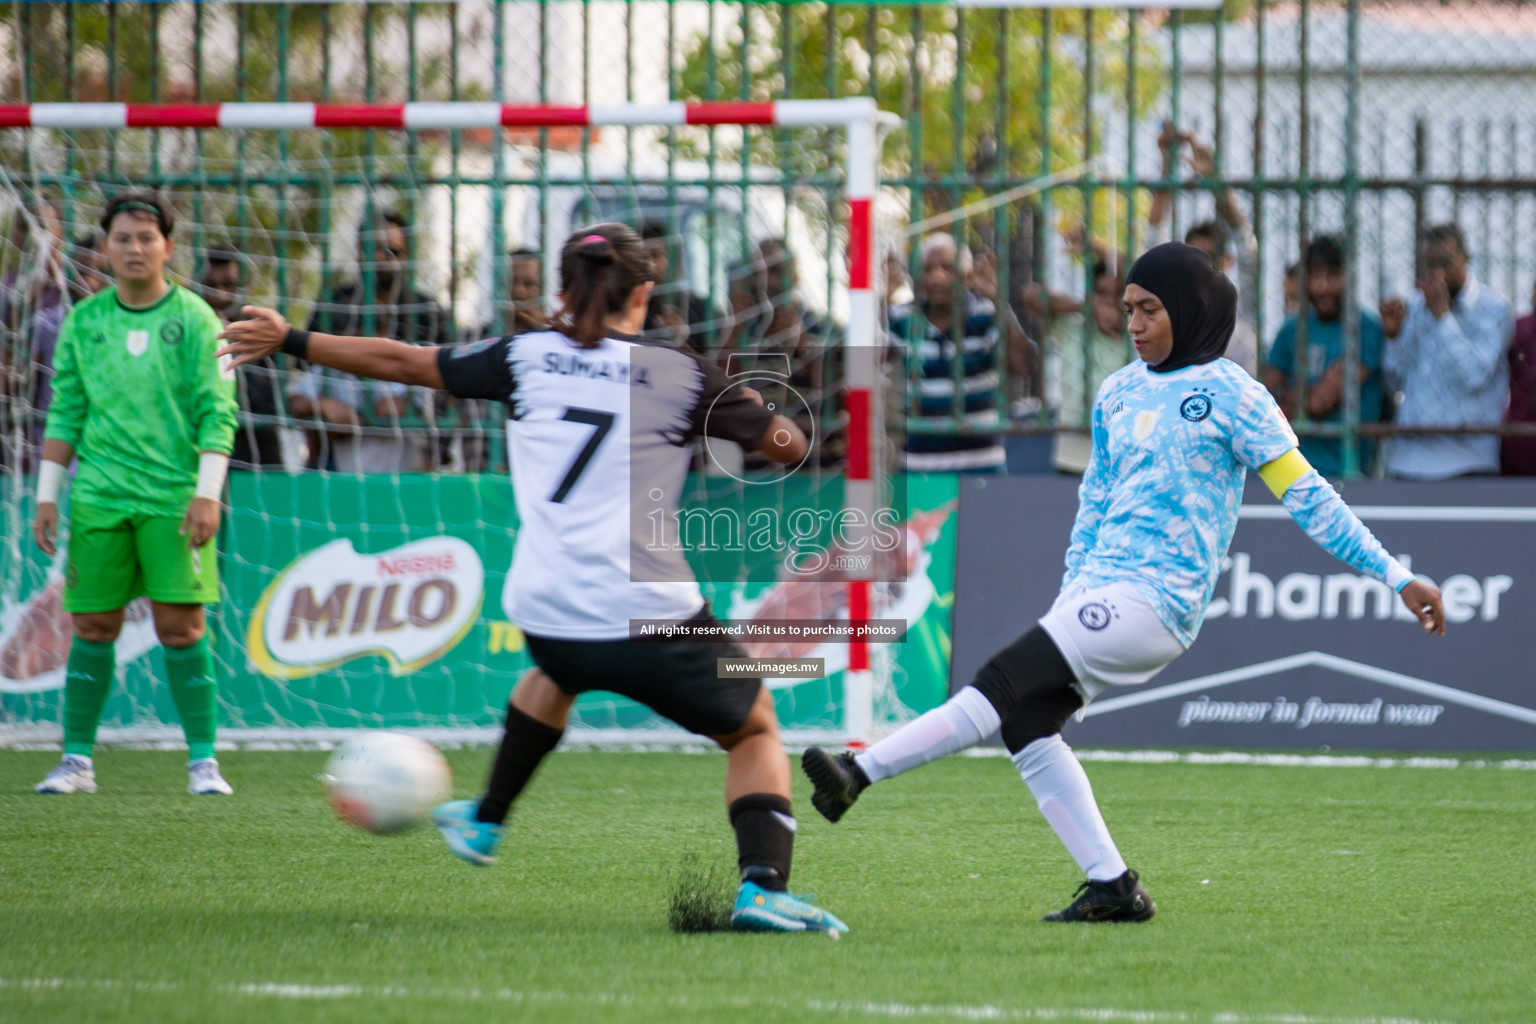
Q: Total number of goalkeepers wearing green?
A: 1